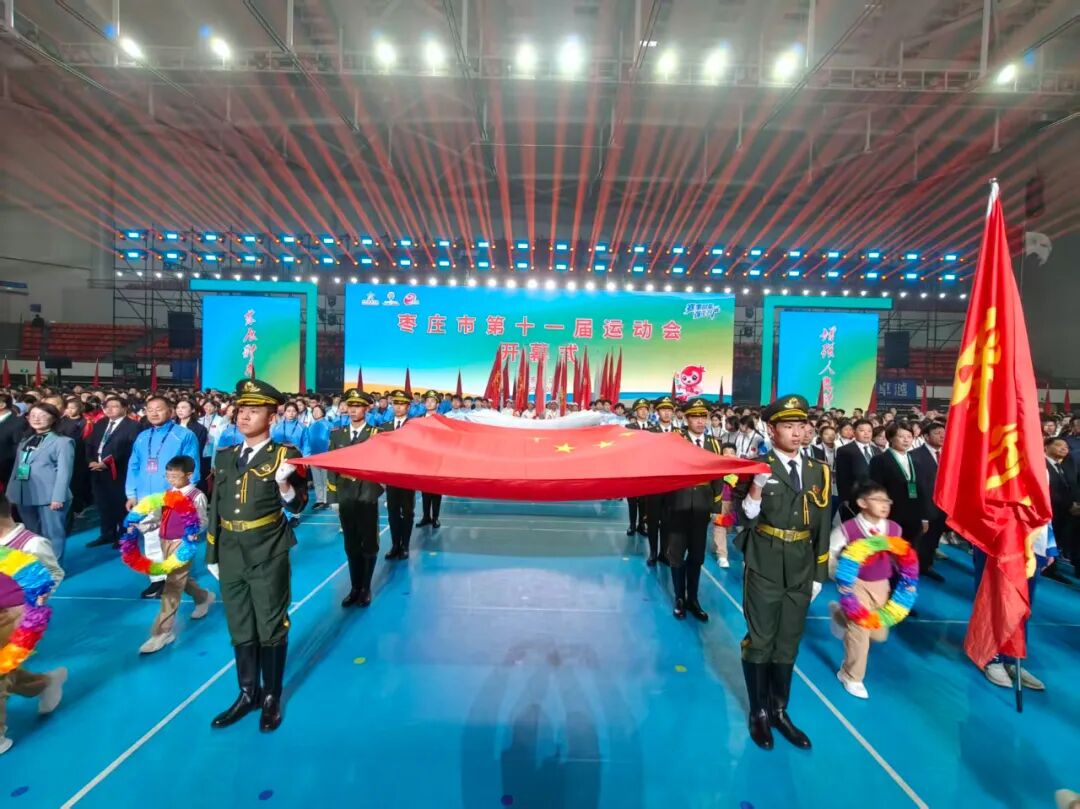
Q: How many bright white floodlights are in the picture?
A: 10